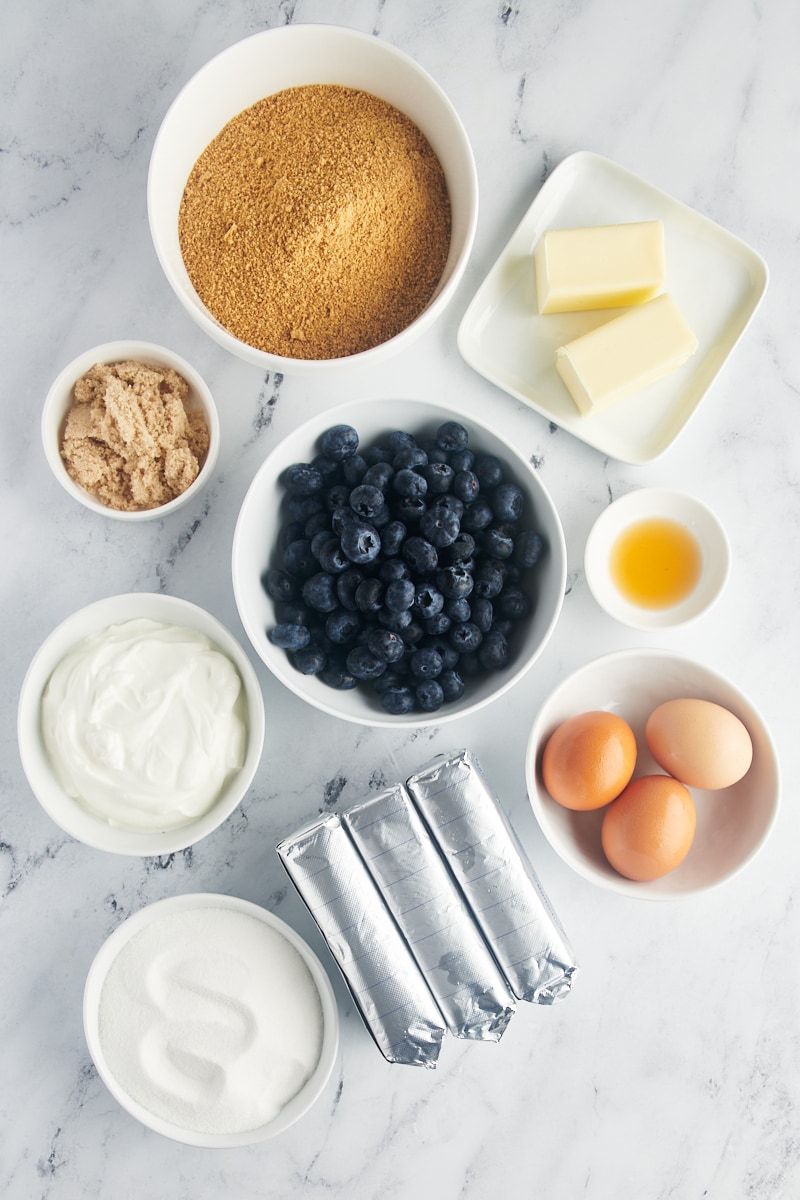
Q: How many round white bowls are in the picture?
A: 7